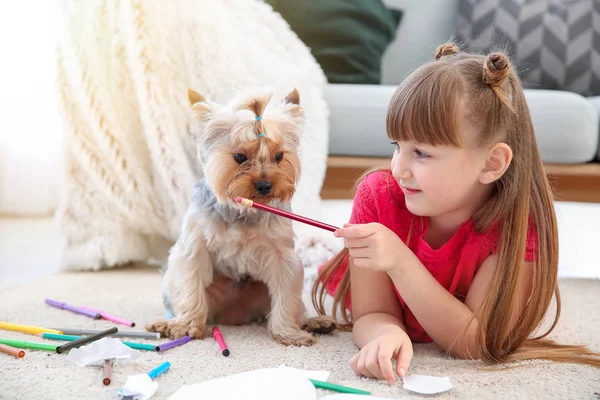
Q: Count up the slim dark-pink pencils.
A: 1